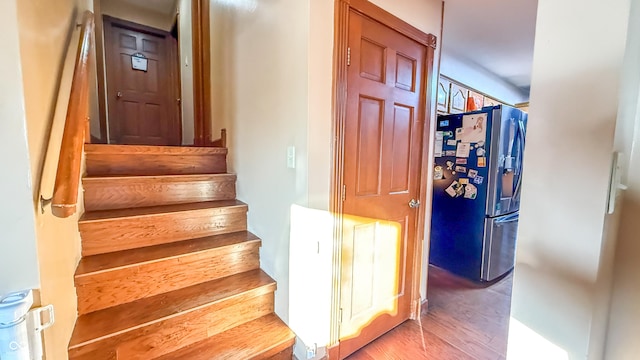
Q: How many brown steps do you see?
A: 6